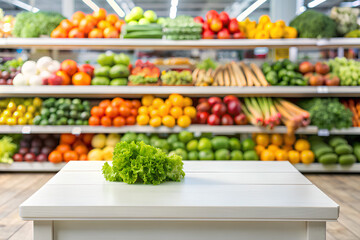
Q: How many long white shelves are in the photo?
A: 4